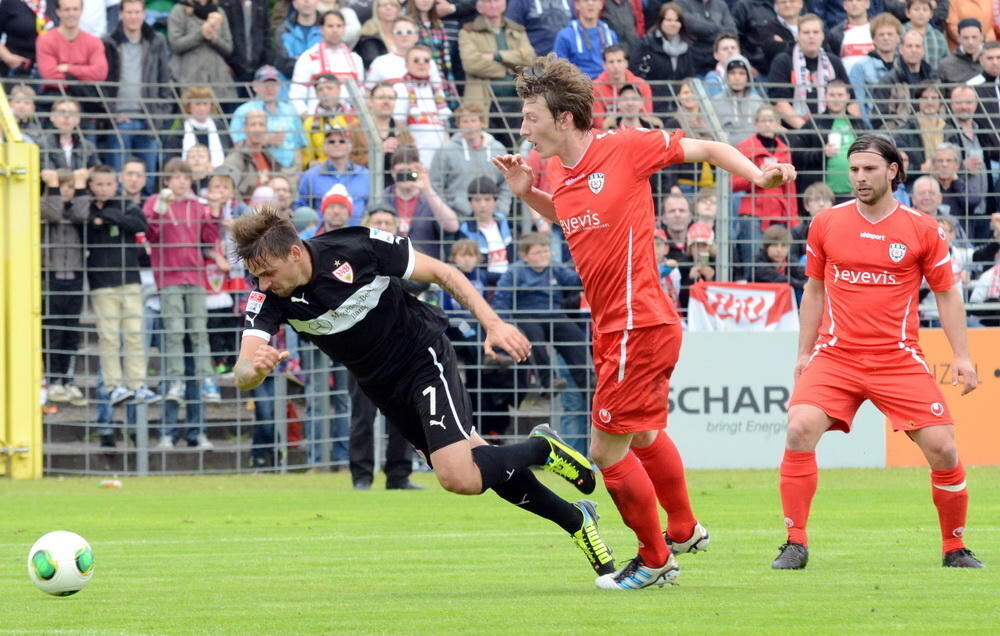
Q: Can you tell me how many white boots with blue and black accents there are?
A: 2